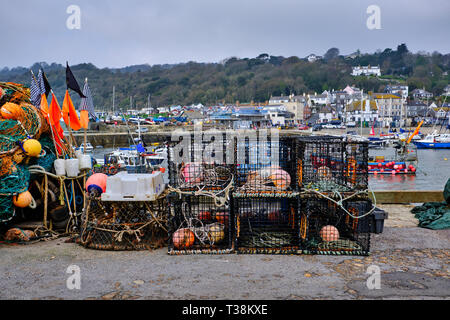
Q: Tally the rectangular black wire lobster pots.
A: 6